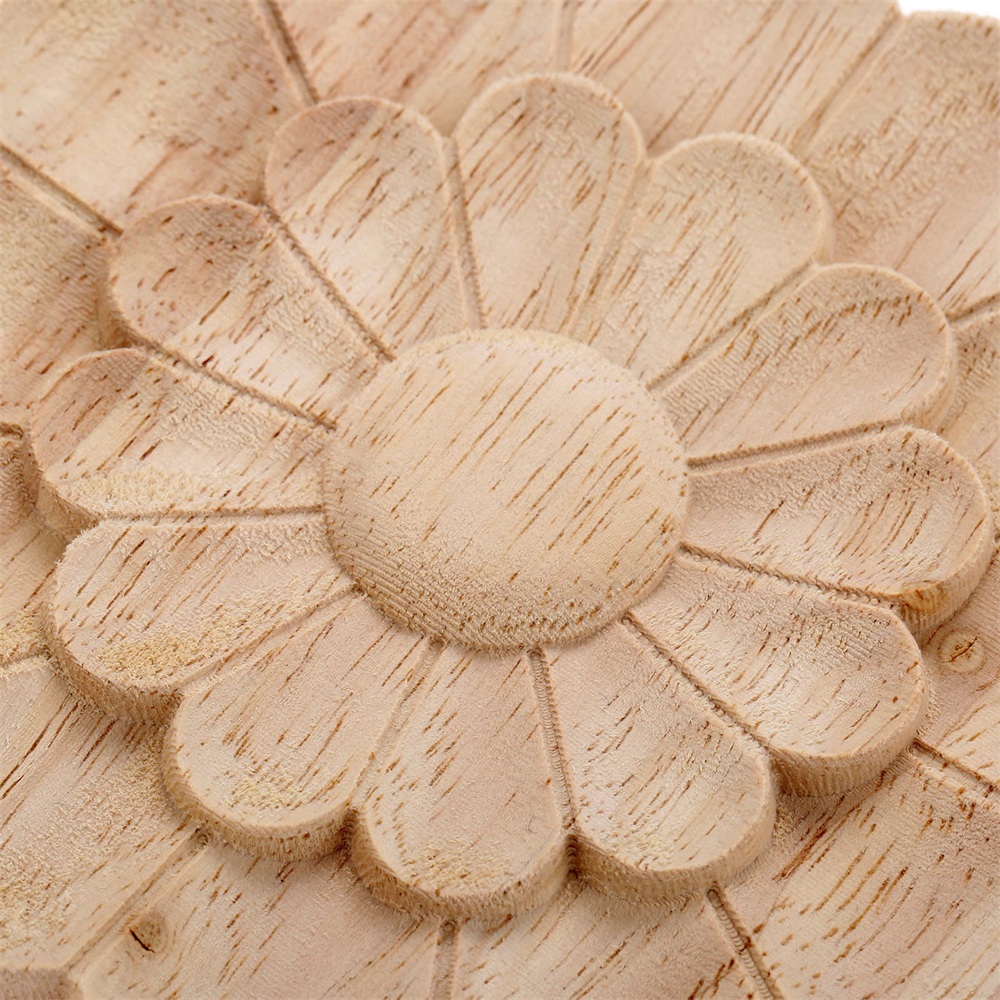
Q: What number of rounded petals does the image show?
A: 12